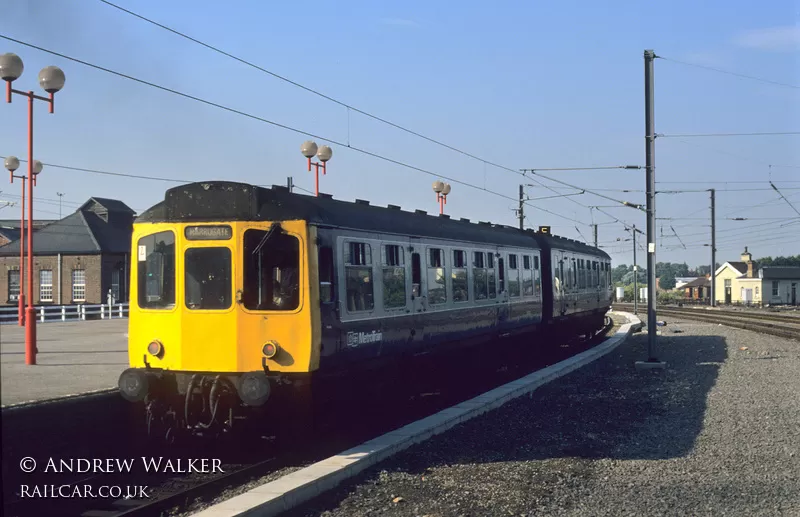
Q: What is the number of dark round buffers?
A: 2